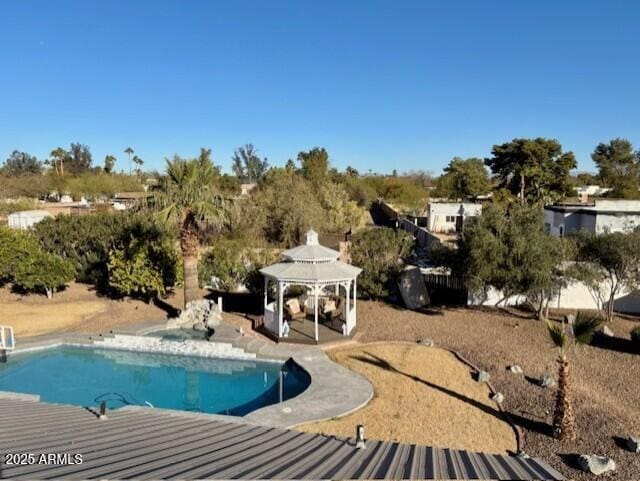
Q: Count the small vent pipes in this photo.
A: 2